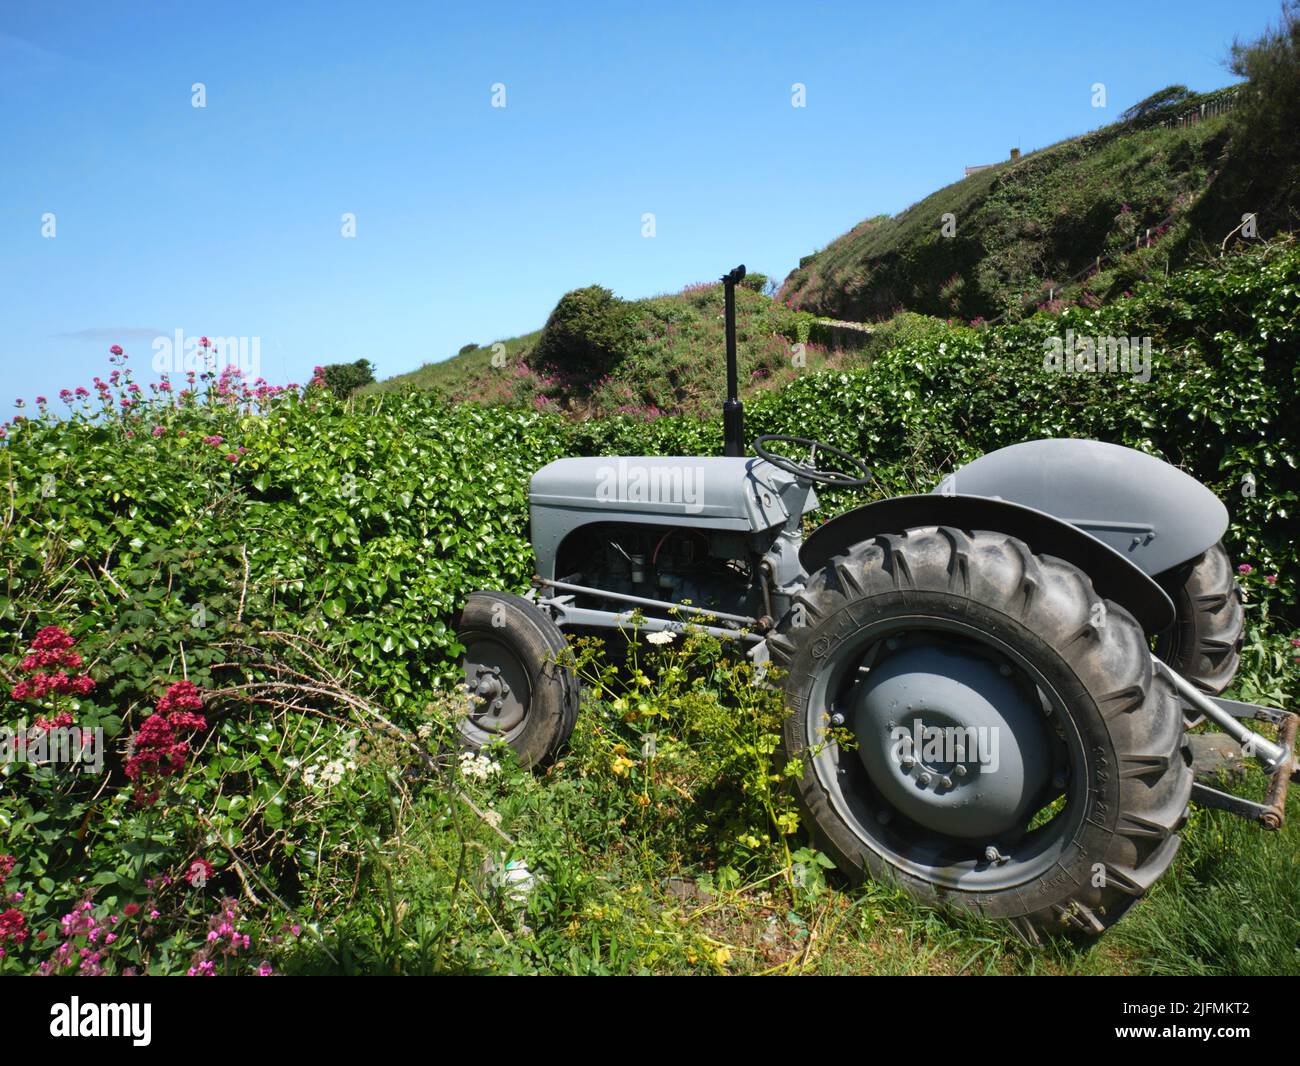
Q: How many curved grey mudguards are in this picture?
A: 2